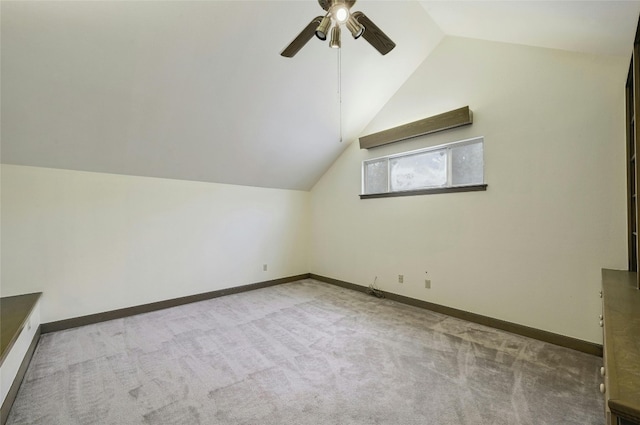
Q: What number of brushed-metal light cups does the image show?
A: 4